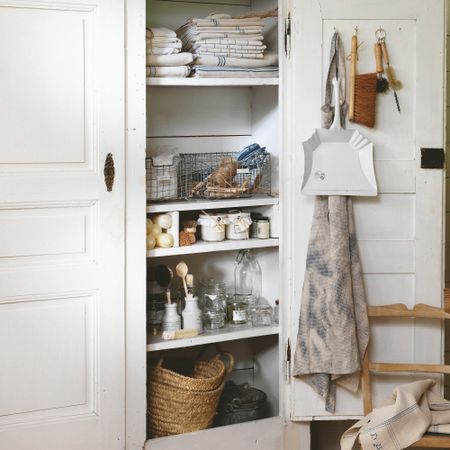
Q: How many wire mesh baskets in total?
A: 2